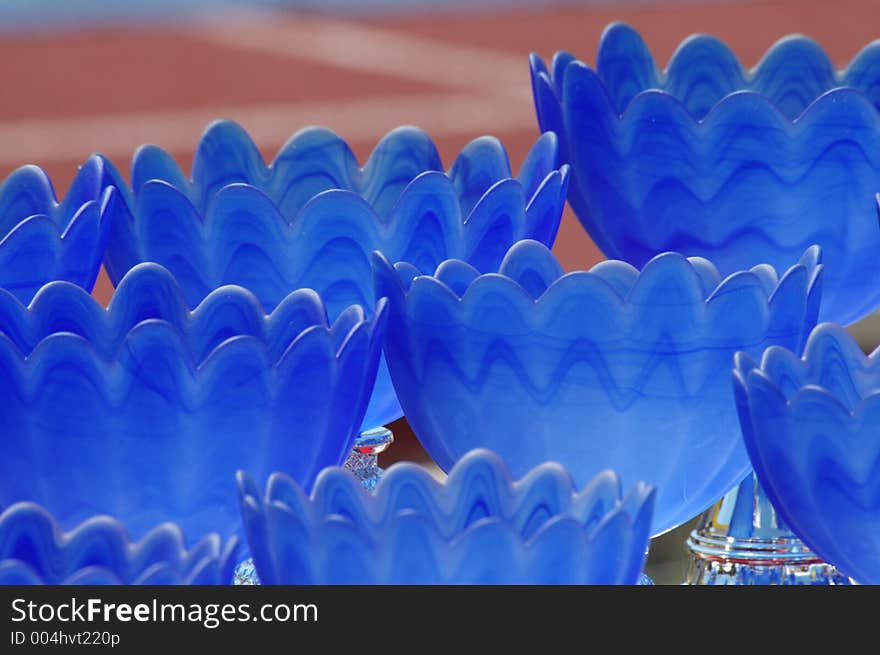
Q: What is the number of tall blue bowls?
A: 8